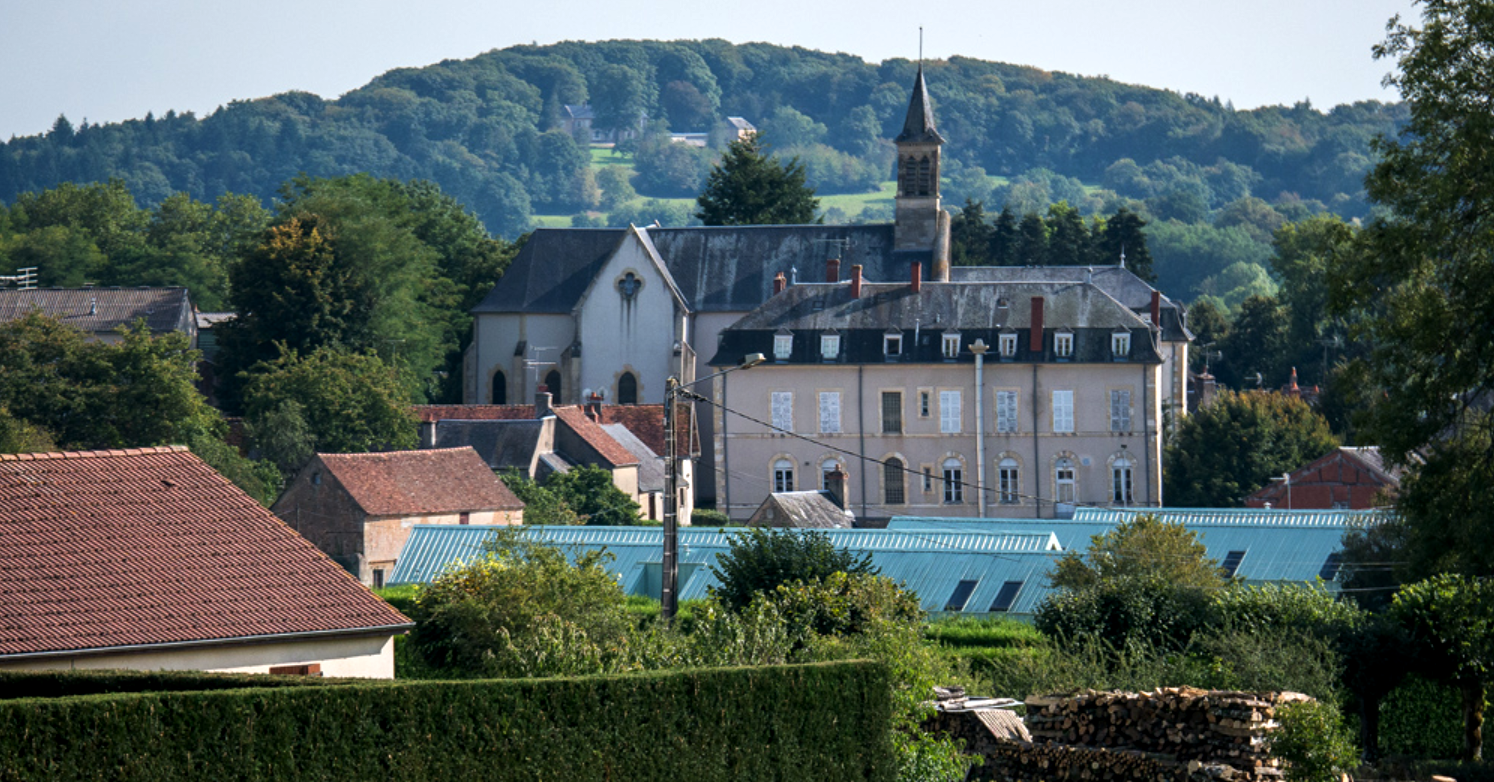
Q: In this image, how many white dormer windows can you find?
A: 7